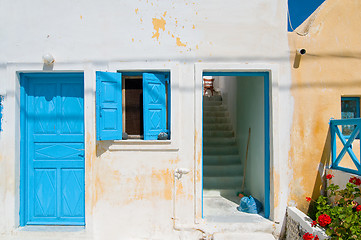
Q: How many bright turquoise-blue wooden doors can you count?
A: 1